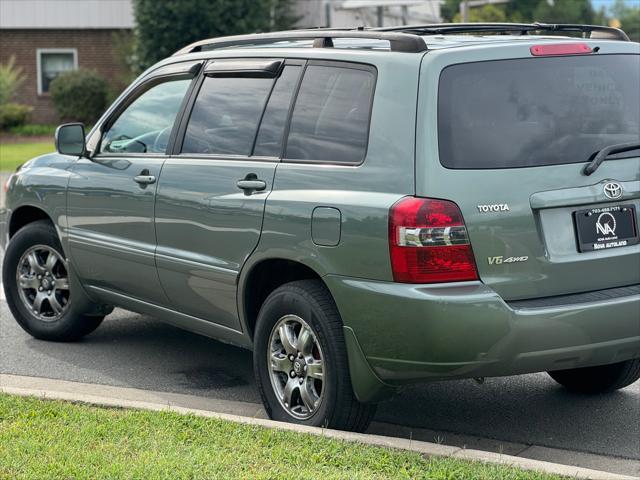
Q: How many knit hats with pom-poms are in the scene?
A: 0